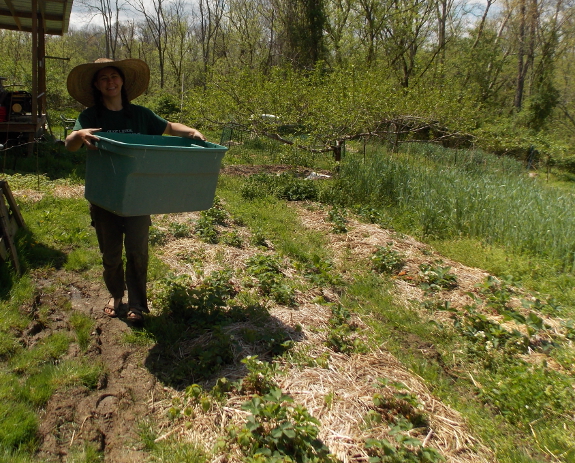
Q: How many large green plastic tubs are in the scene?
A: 1